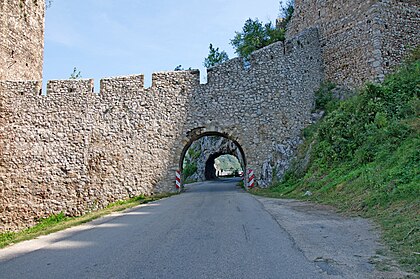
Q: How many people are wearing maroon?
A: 0